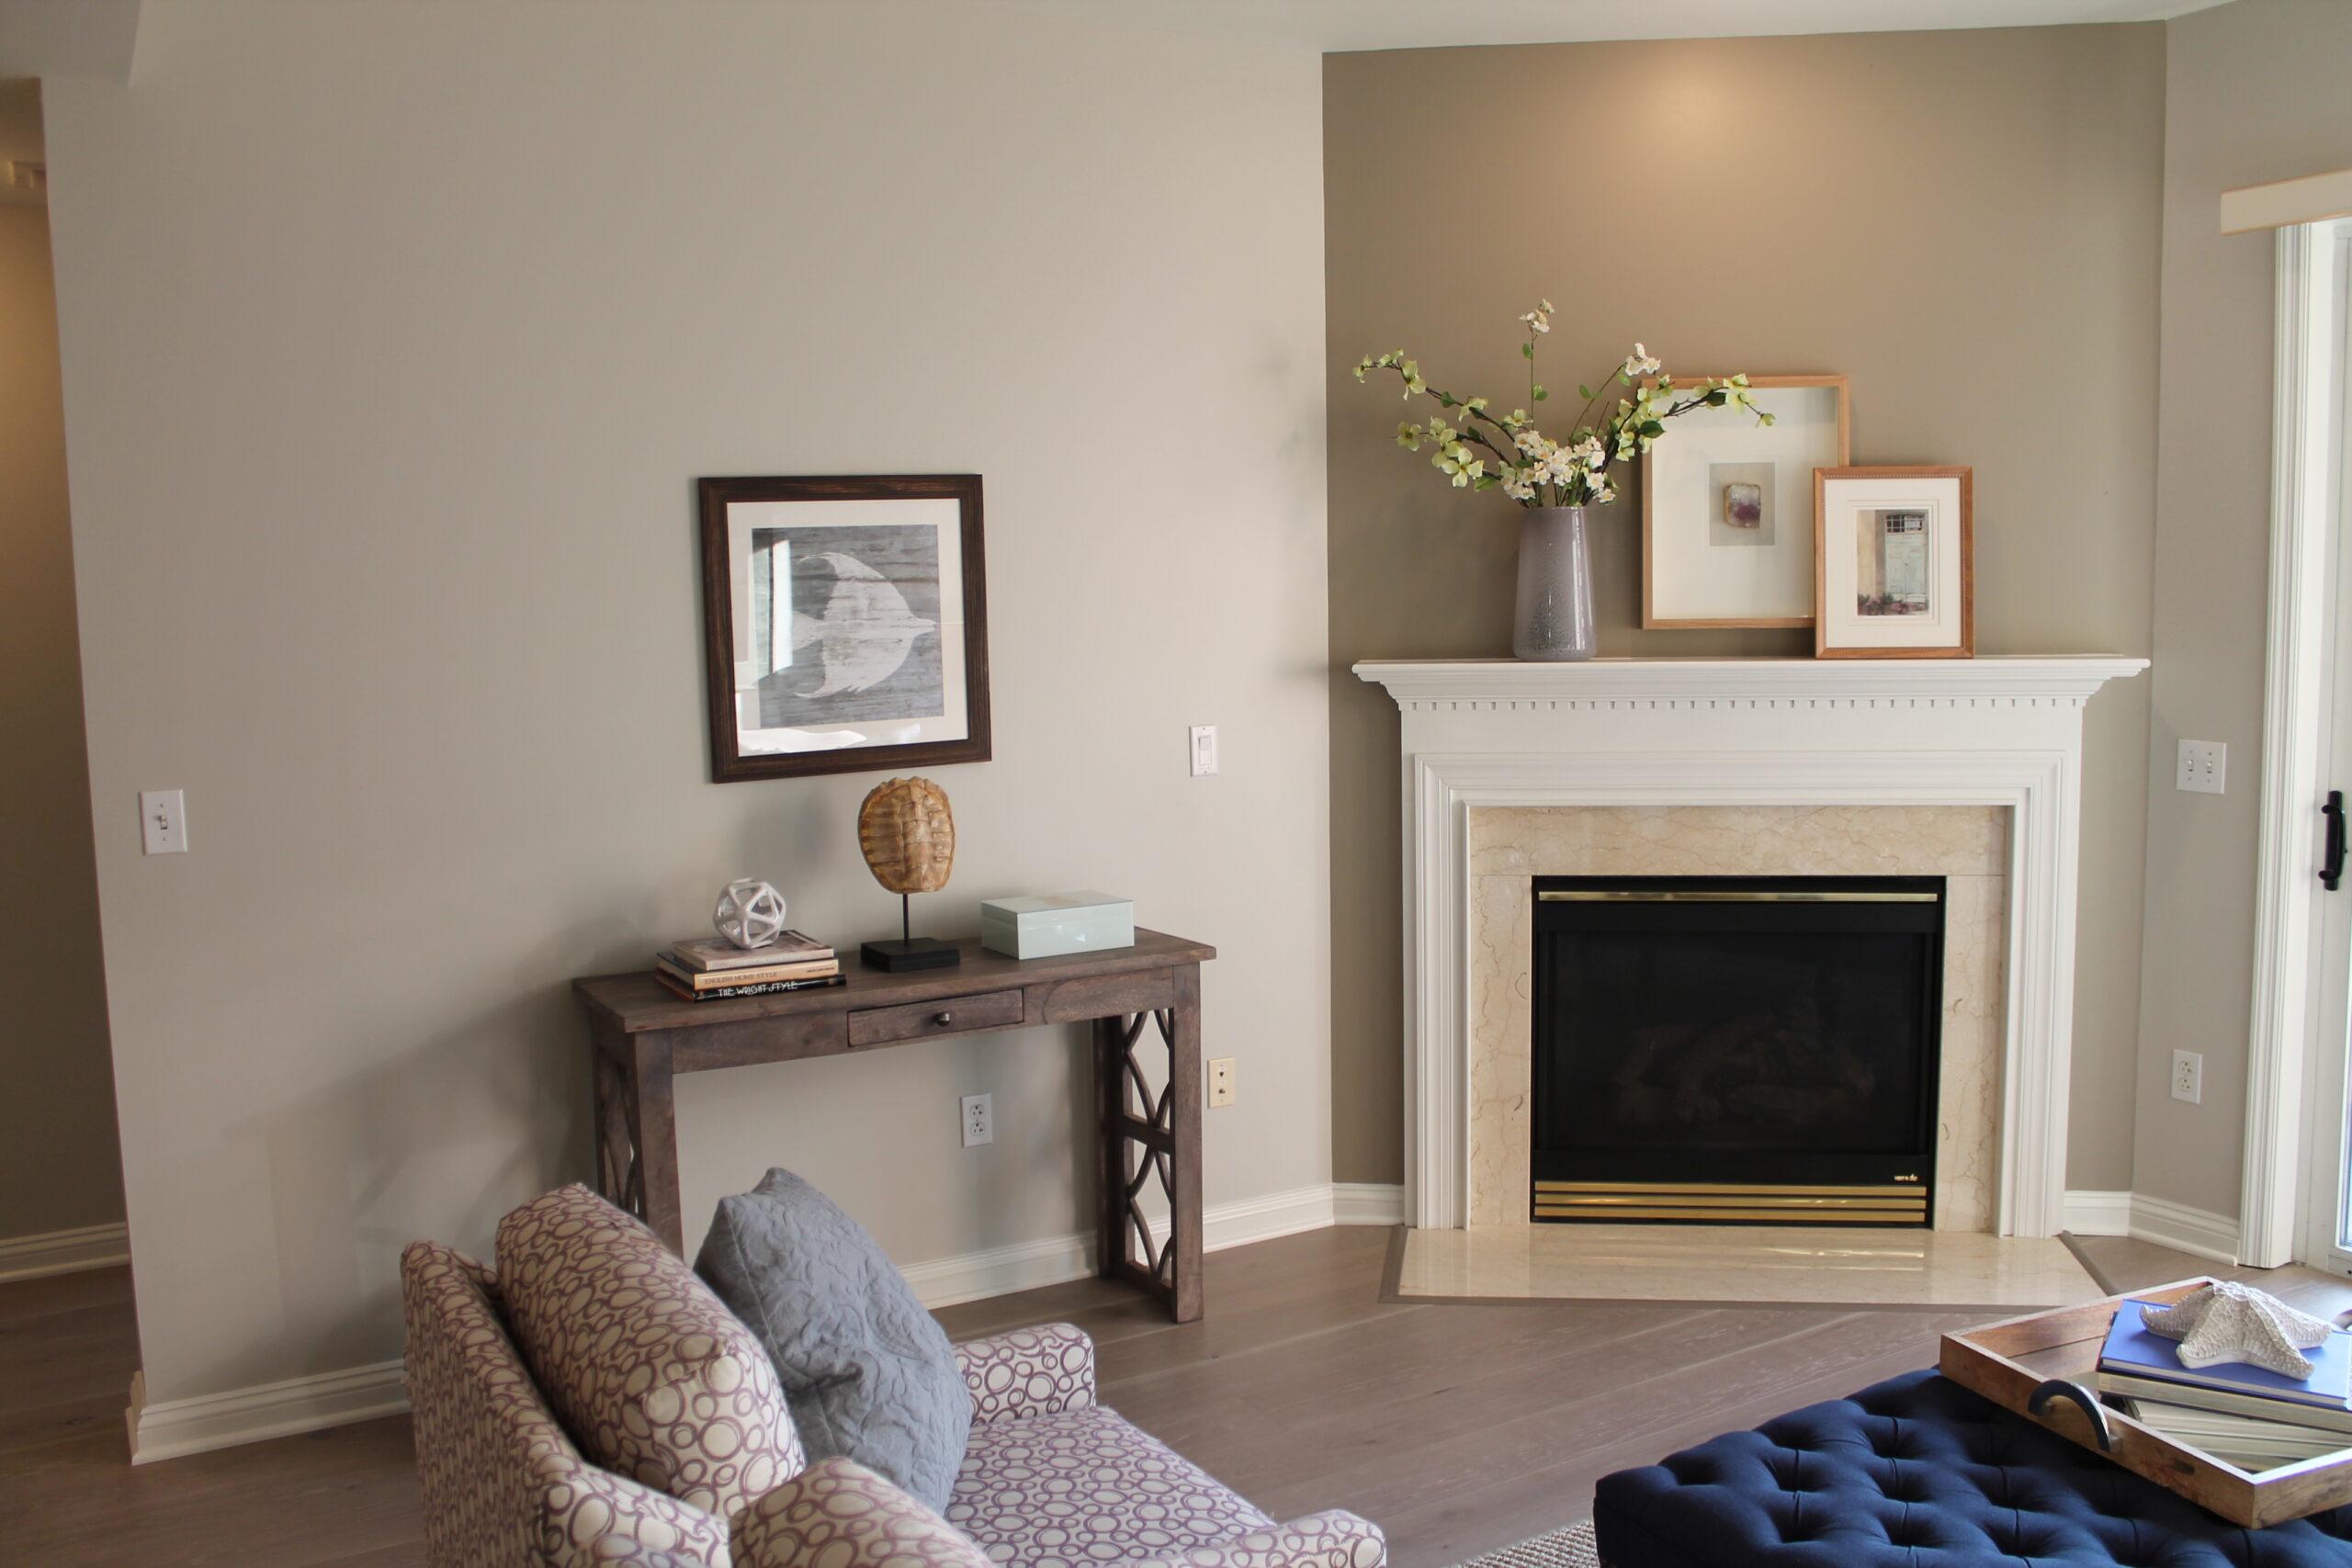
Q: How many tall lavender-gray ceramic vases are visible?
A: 1